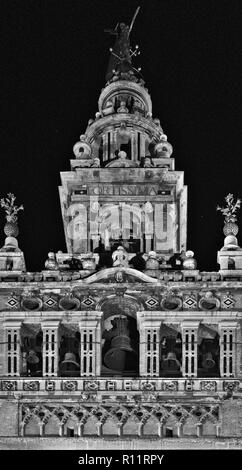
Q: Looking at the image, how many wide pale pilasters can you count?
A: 6